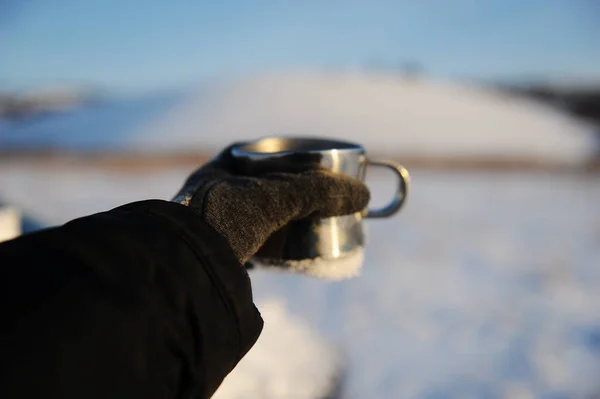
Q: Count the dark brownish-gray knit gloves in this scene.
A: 1